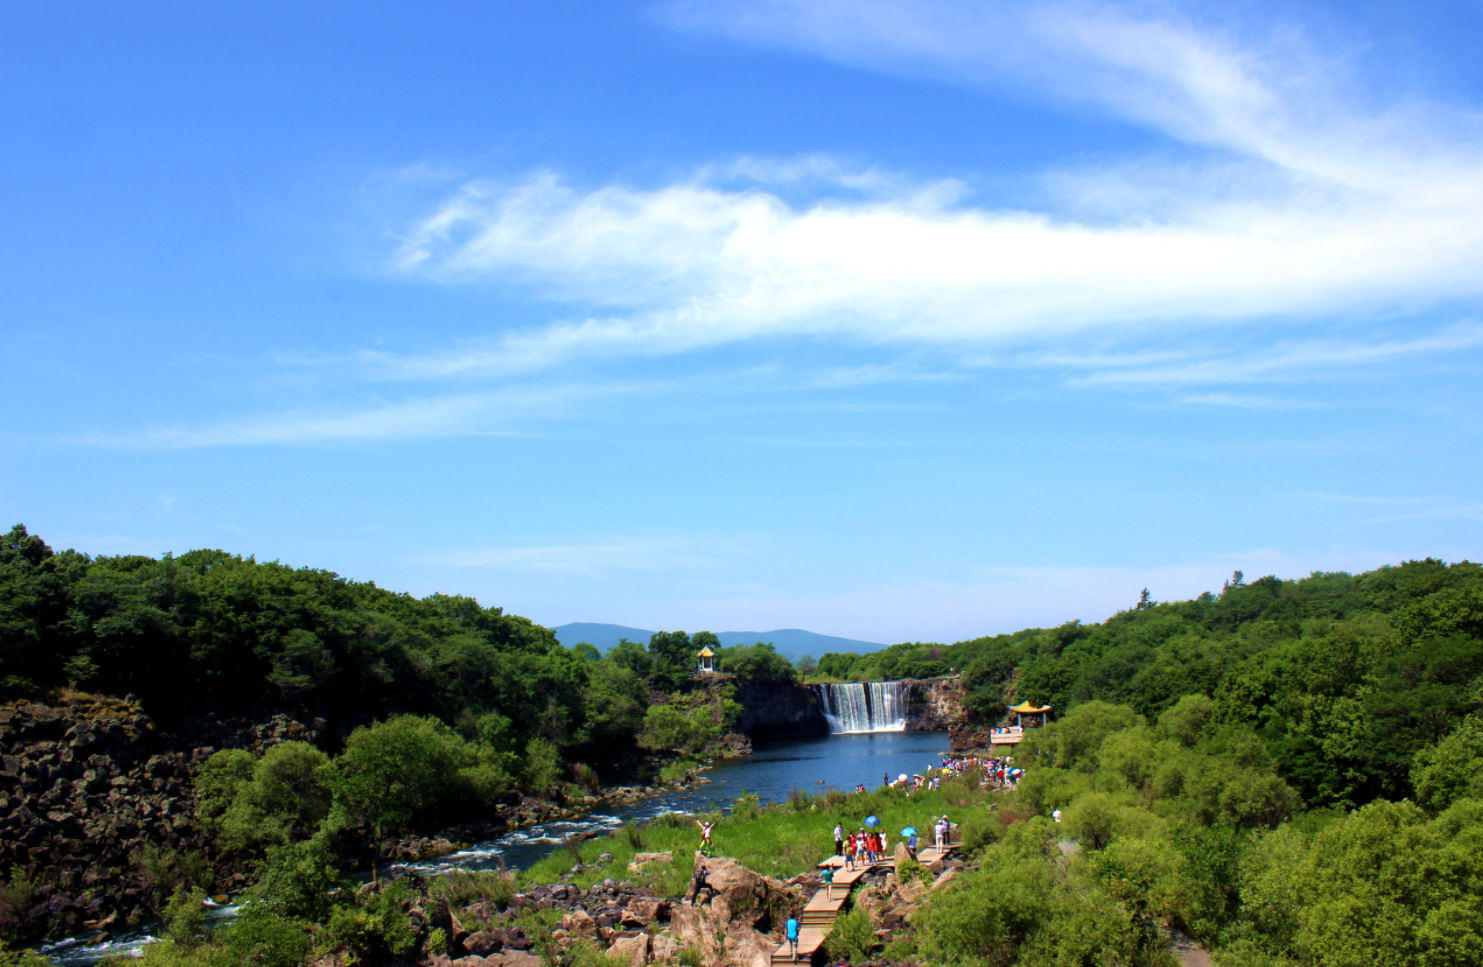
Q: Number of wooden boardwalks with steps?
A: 1